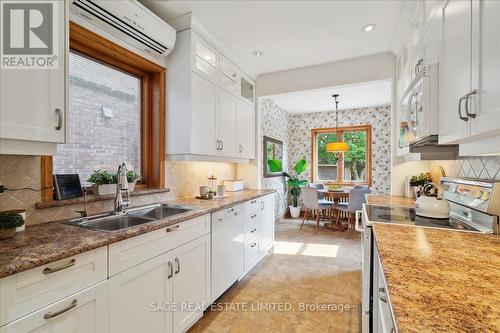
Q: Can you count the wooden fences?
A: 1